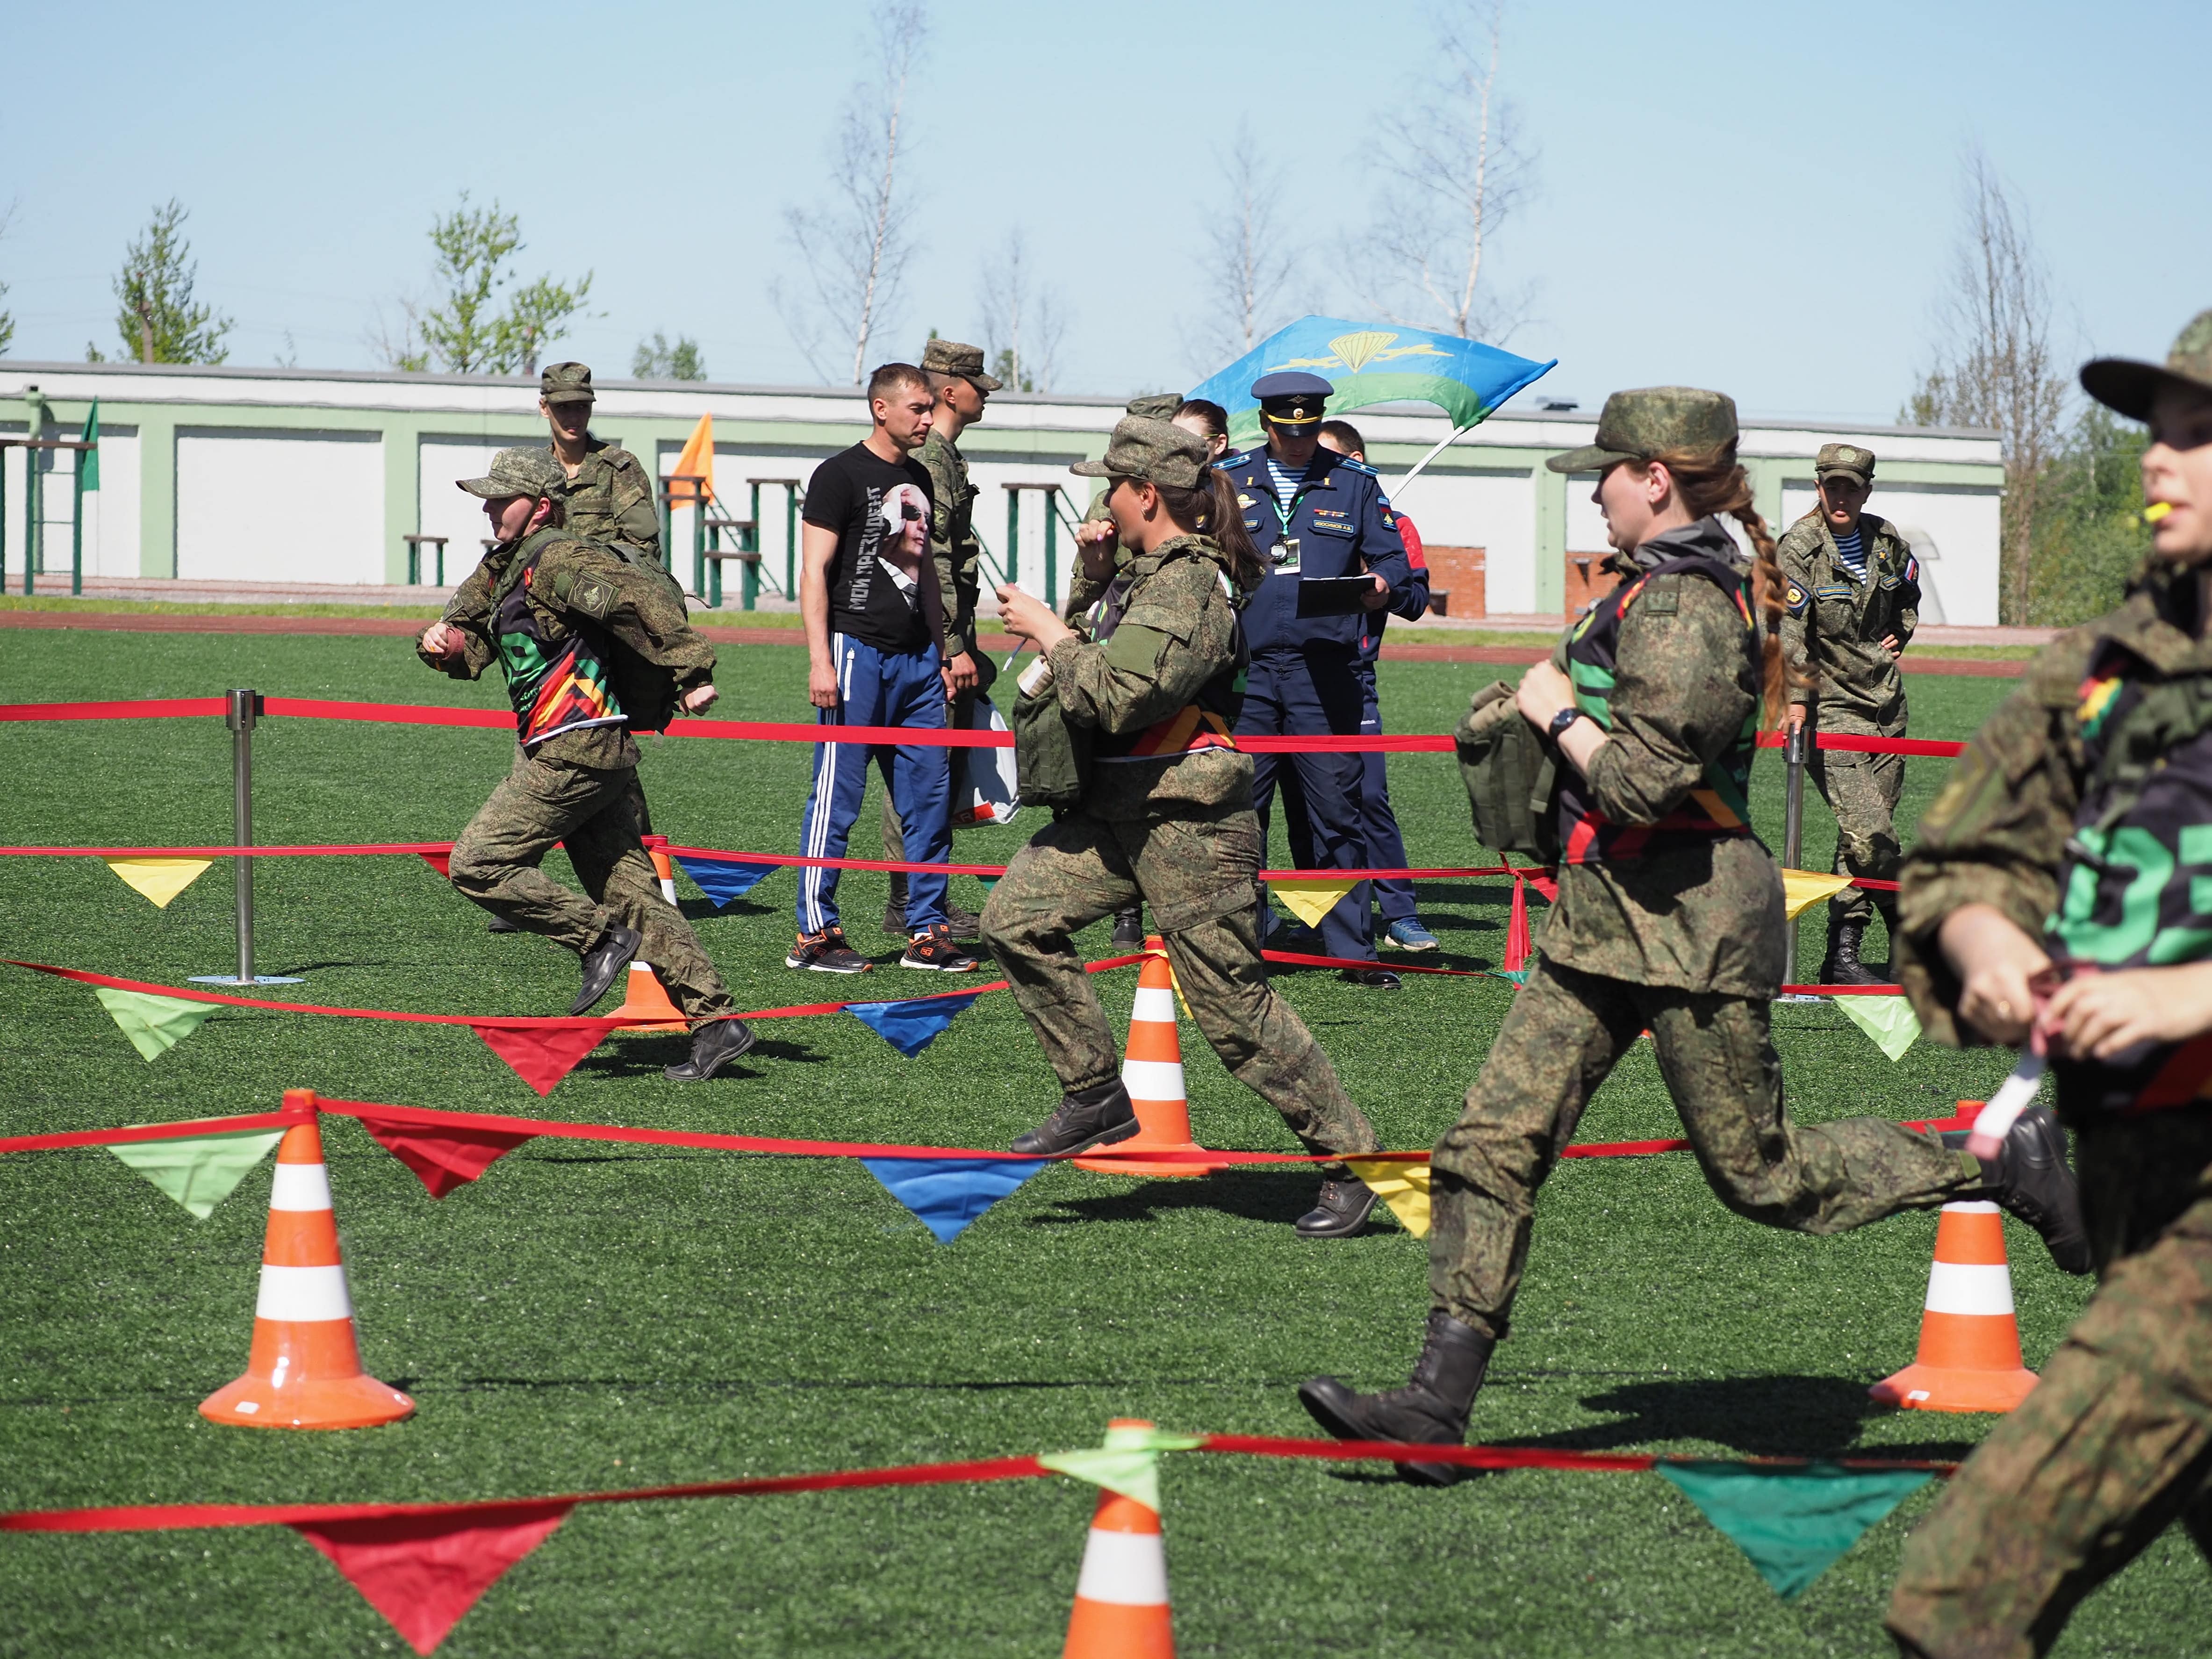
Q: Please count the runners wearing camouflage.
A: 4